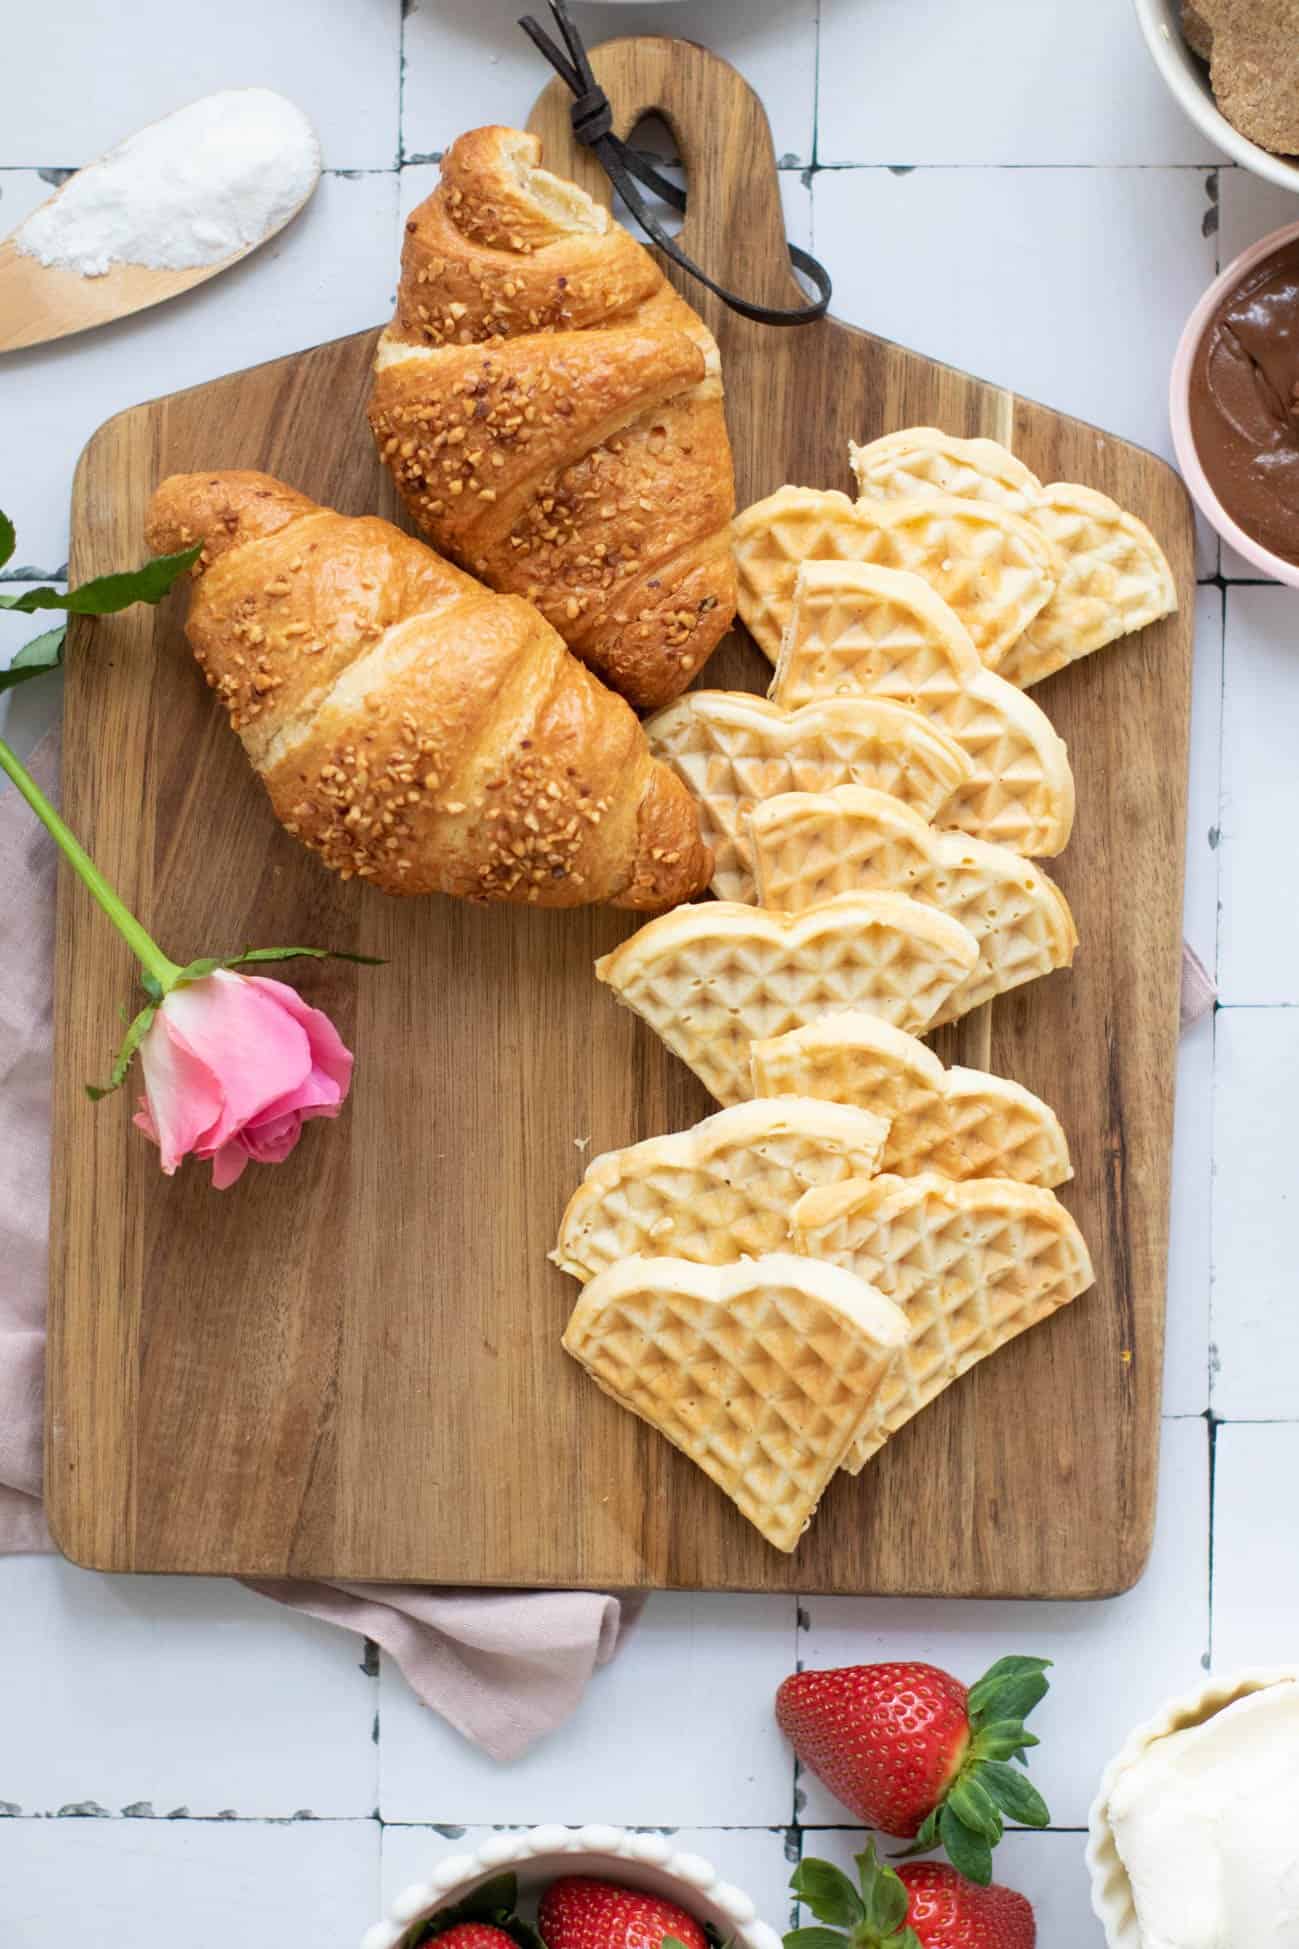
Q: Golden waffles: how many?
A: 10